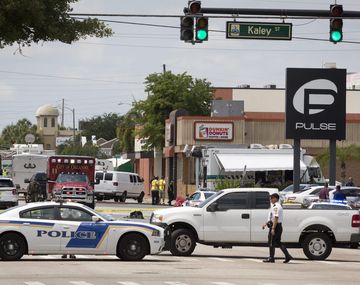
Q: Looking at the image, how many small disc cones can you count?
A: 0